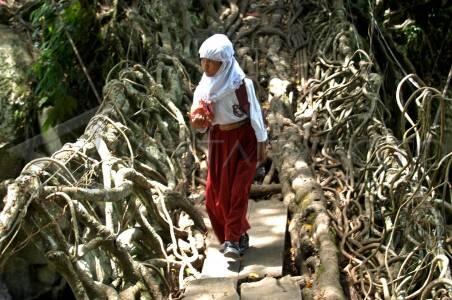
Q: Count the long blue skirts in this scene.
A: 0